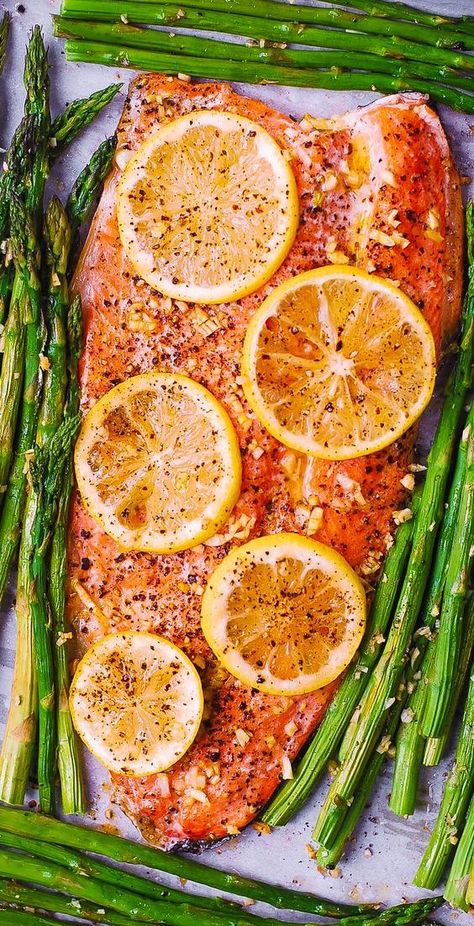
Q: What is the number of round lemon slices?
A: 5